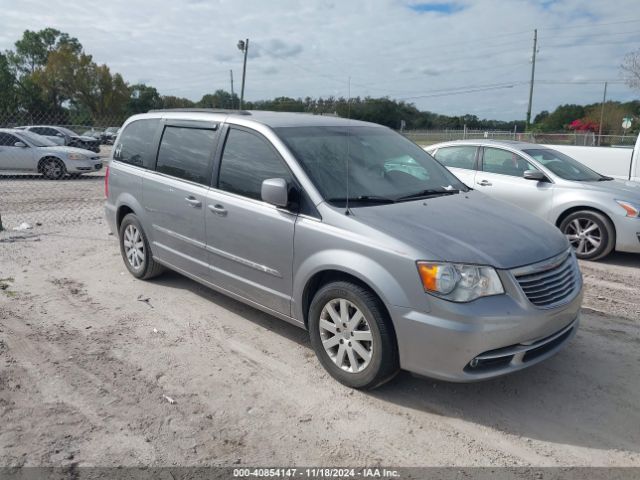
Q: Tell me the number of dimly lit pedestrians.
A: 0